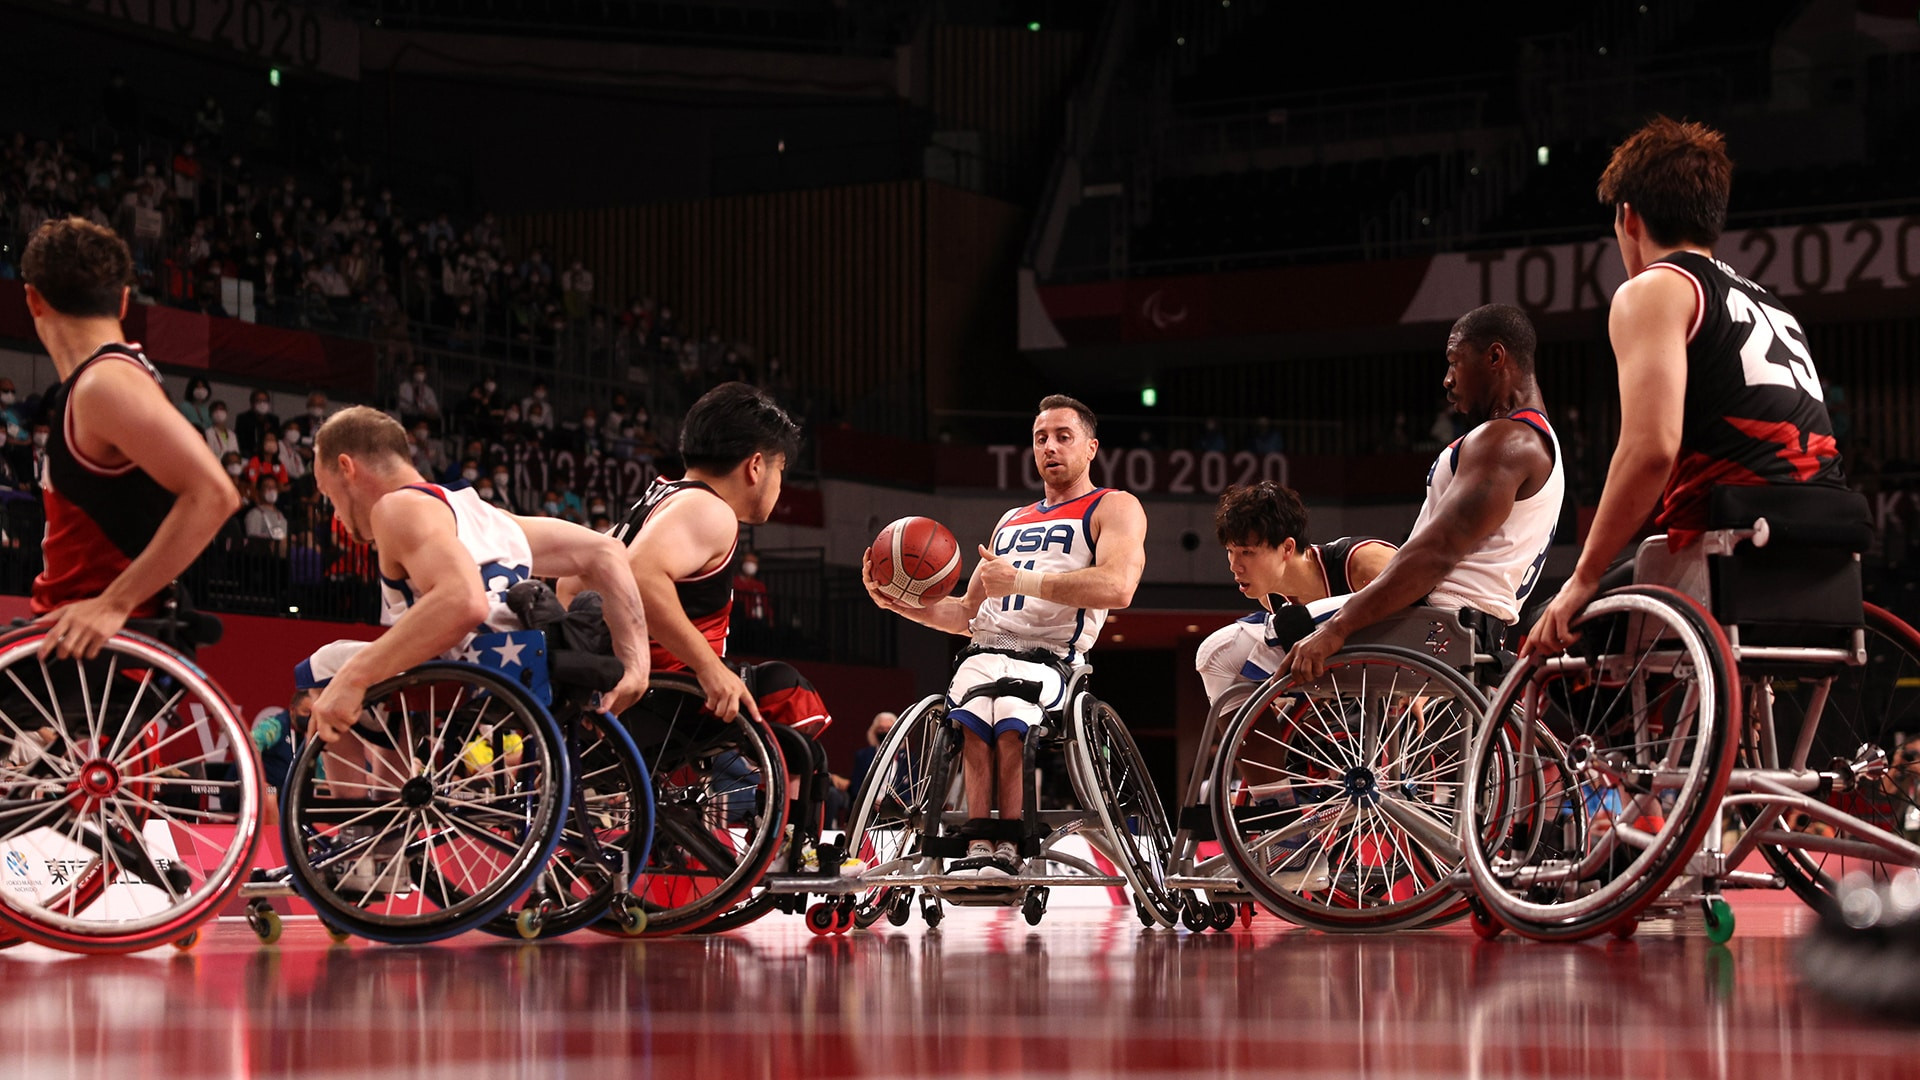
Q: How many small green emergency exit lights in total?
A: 4